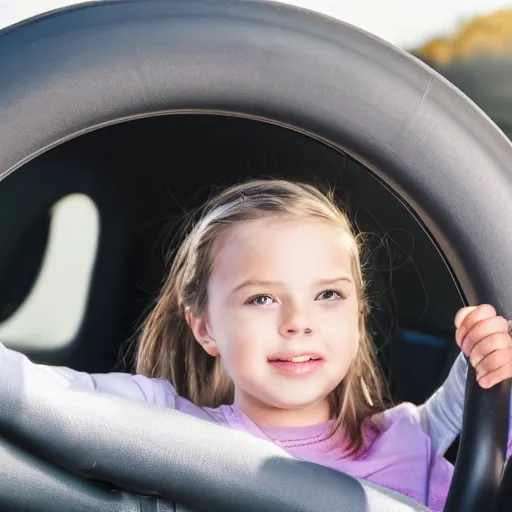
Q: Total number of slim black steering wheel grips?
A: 1